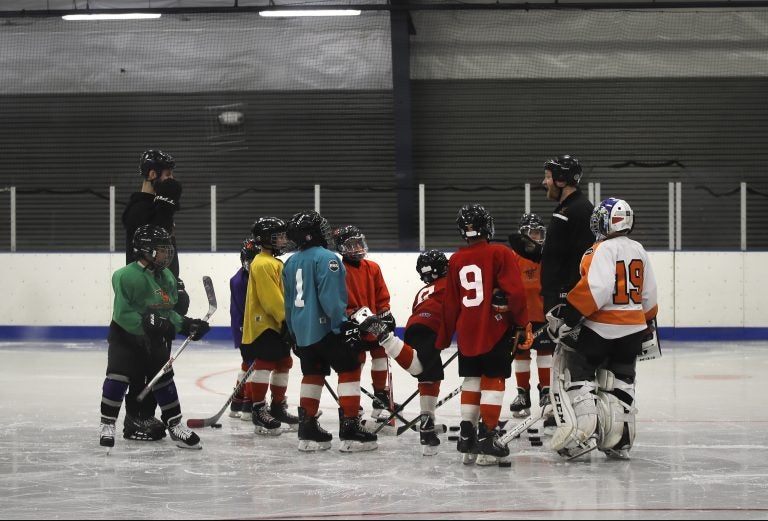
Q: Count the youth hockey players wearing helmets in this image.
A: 9